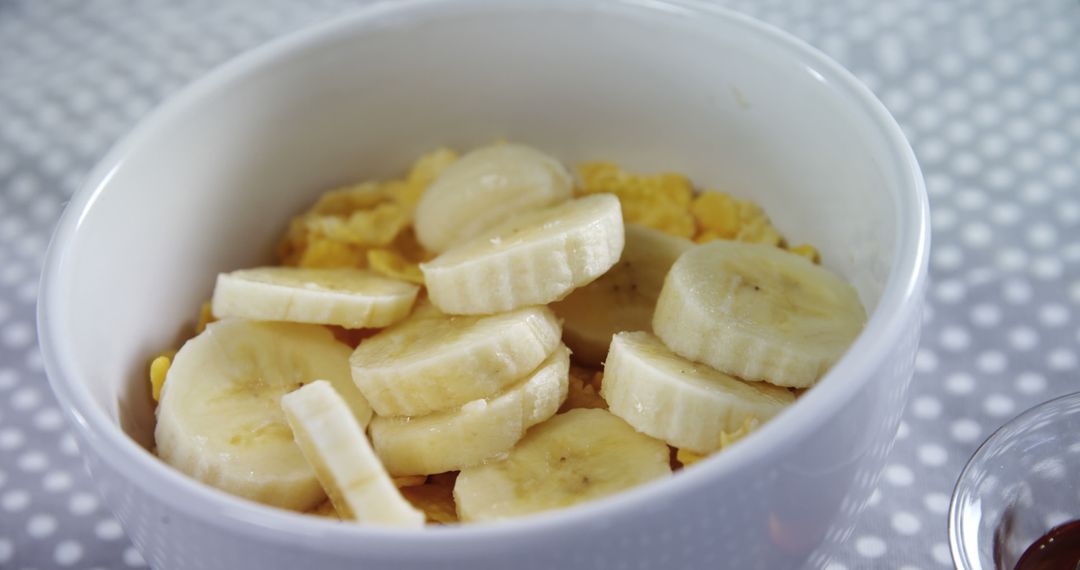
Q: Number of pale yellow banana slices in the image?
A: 11